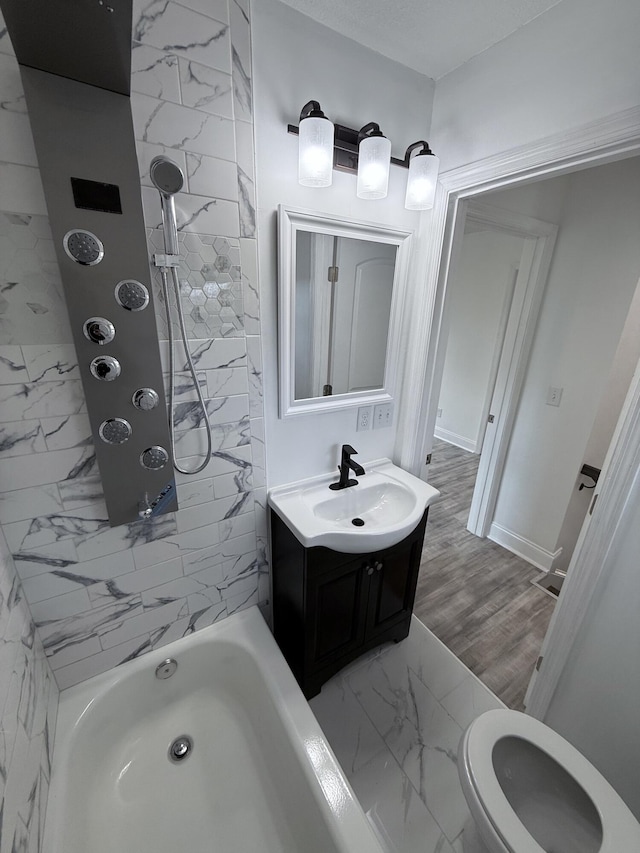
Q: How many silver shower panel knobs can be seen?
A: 3